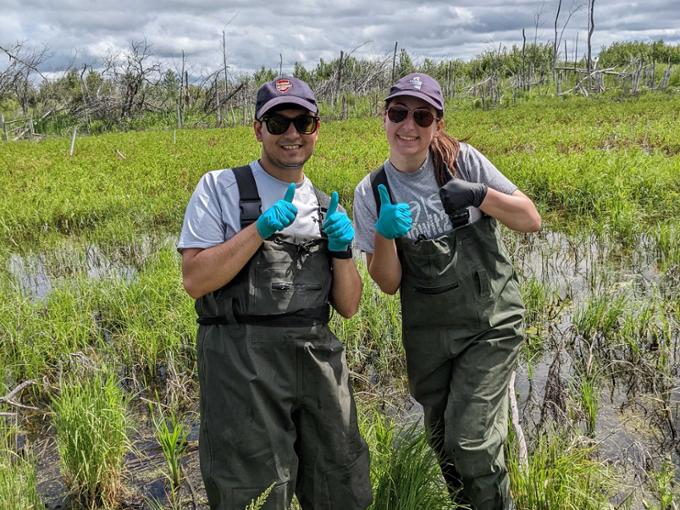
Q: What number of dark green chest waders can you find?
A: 2